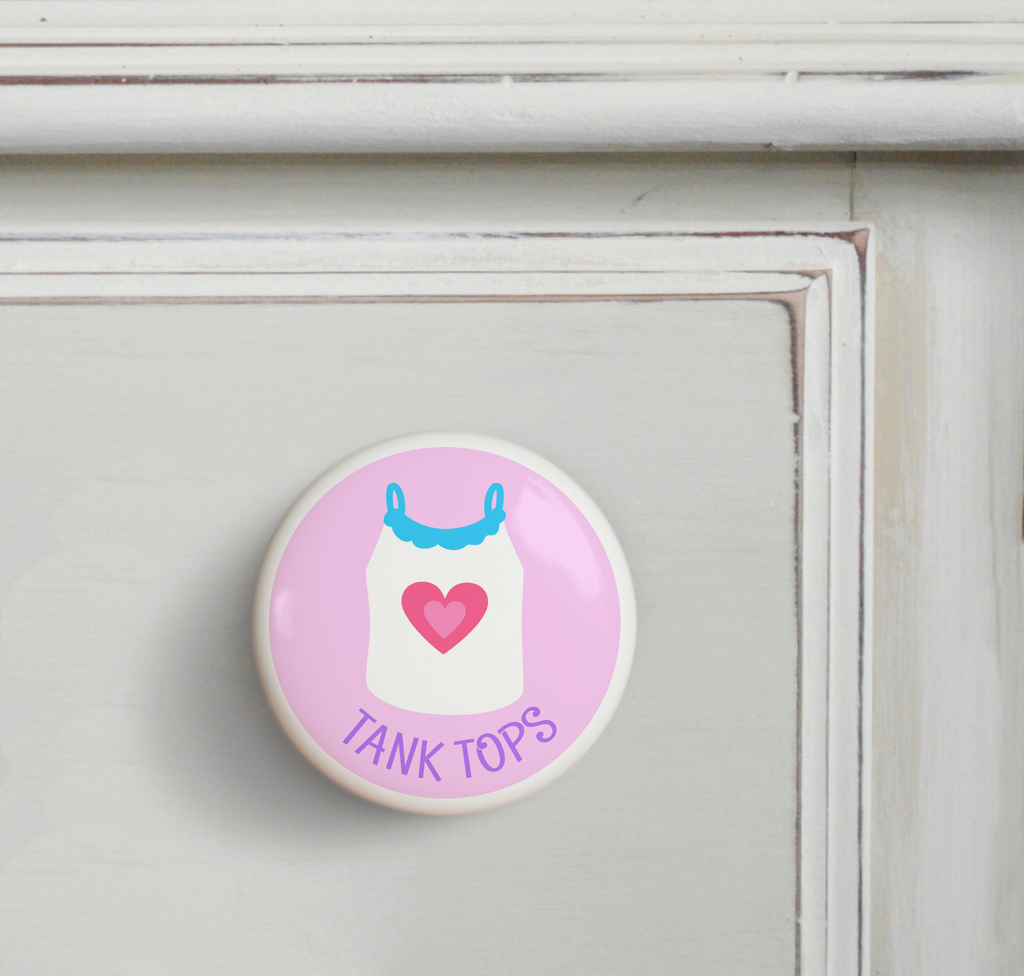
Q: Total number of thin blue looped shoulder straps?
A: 2